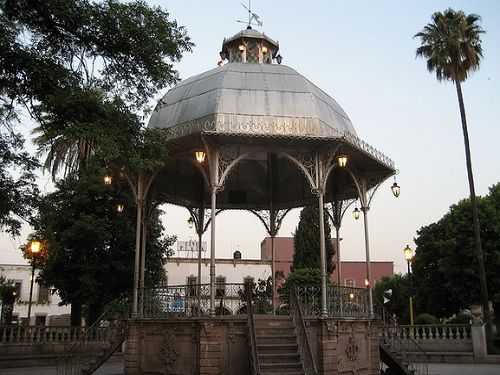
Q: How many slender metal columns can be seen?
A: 8